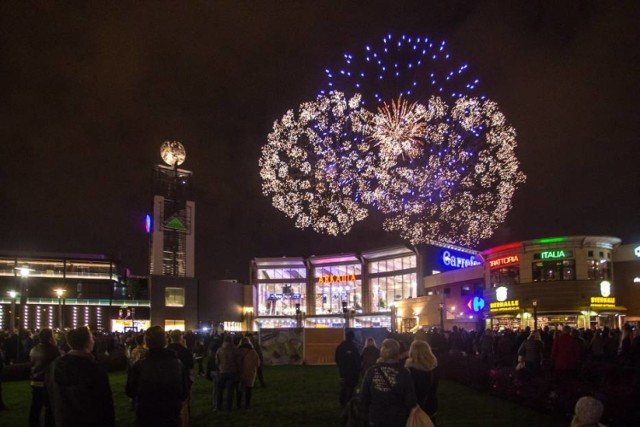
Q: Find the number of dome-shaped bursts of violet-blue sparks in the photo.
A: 1